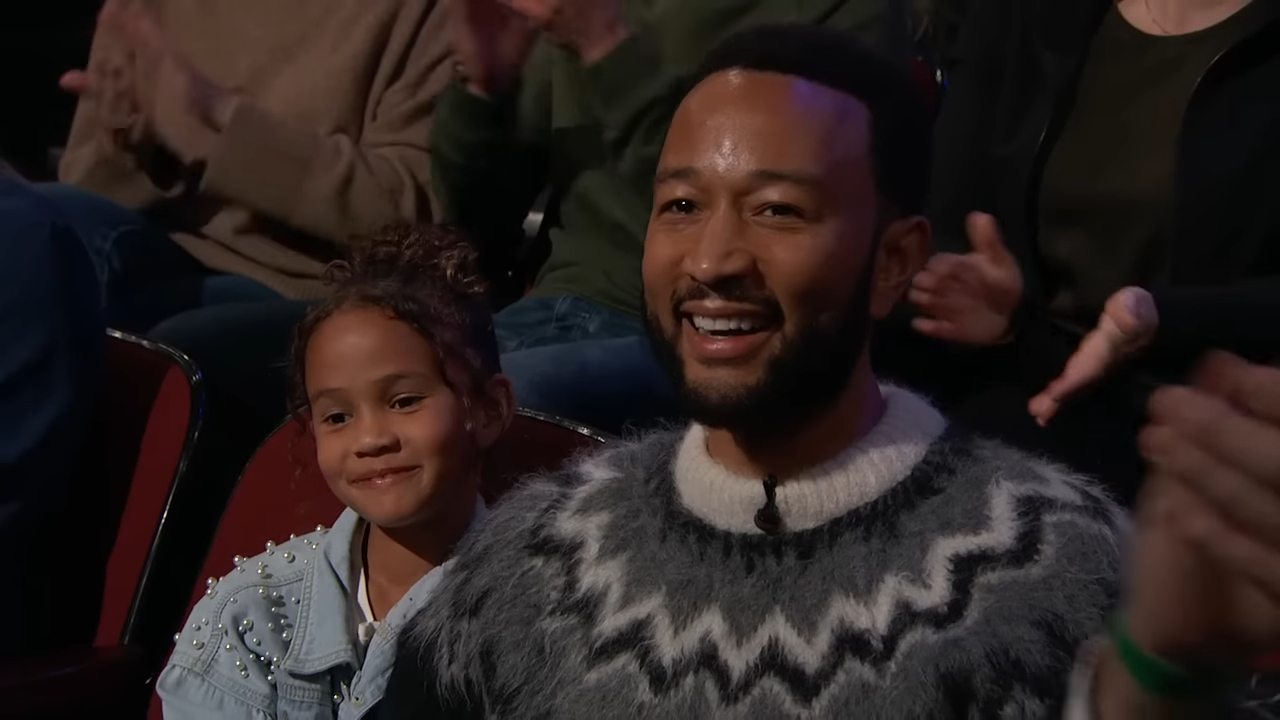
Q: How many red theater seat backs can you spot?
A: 2